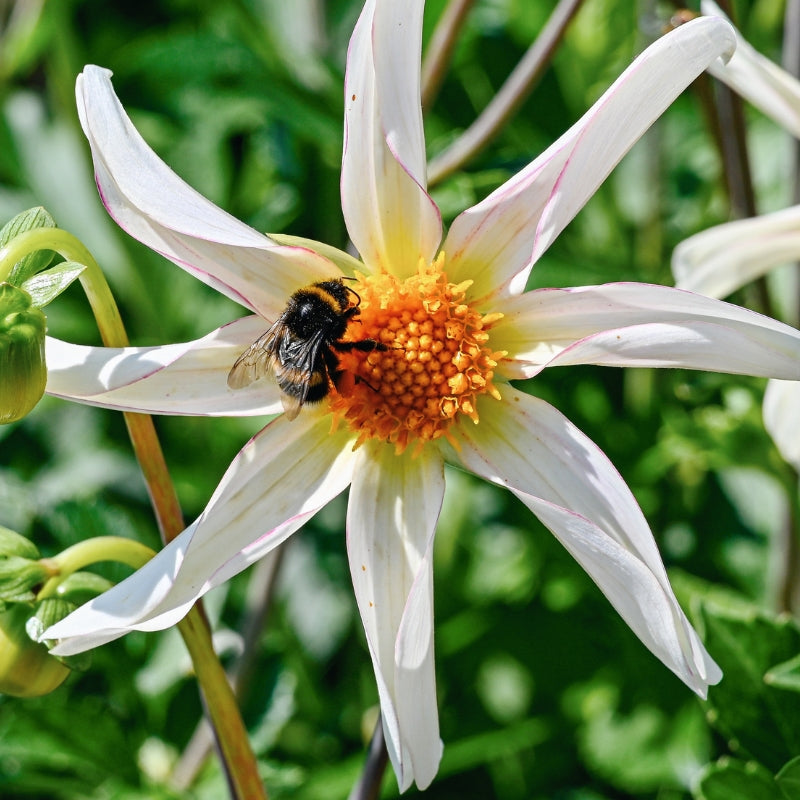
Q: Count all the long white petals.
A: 8